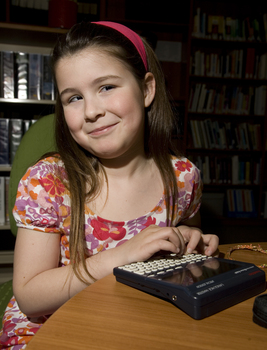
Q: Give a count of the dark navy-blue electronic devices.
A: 1